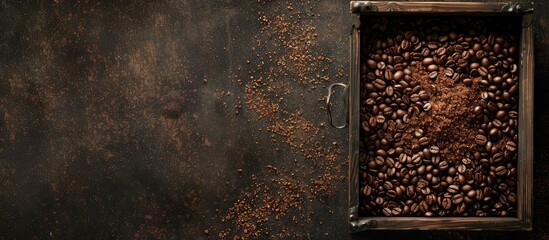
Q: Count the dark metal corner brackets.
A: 3